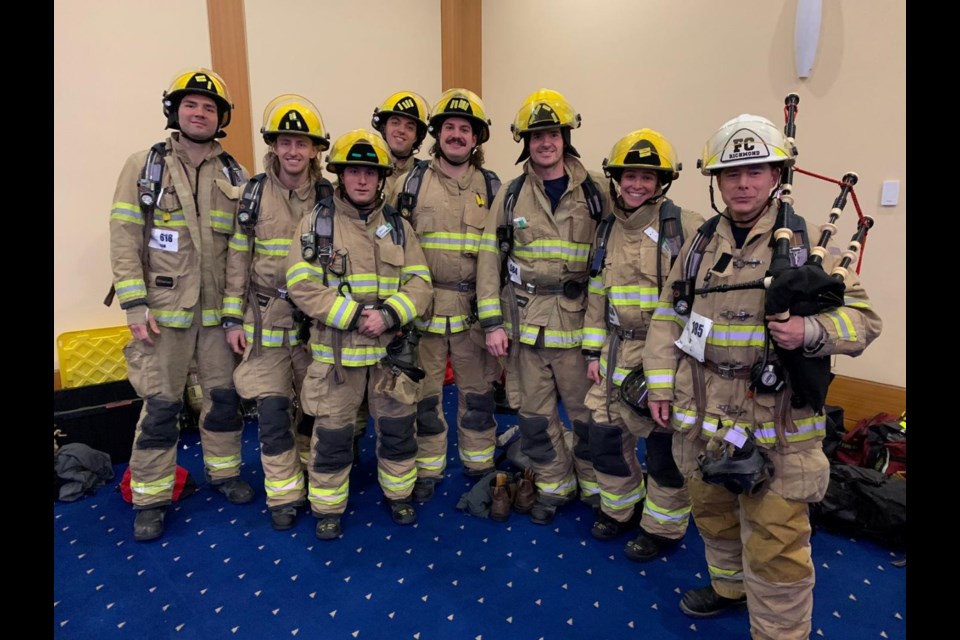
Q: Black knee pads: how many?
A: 12